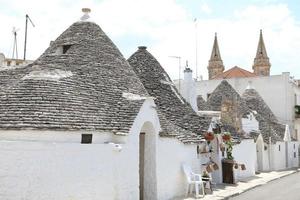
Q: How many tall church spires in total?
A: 2